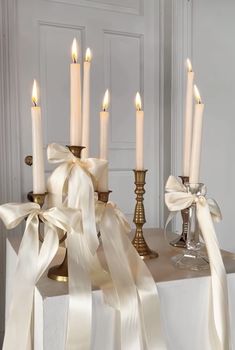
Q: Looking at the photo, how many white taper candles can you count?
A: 7